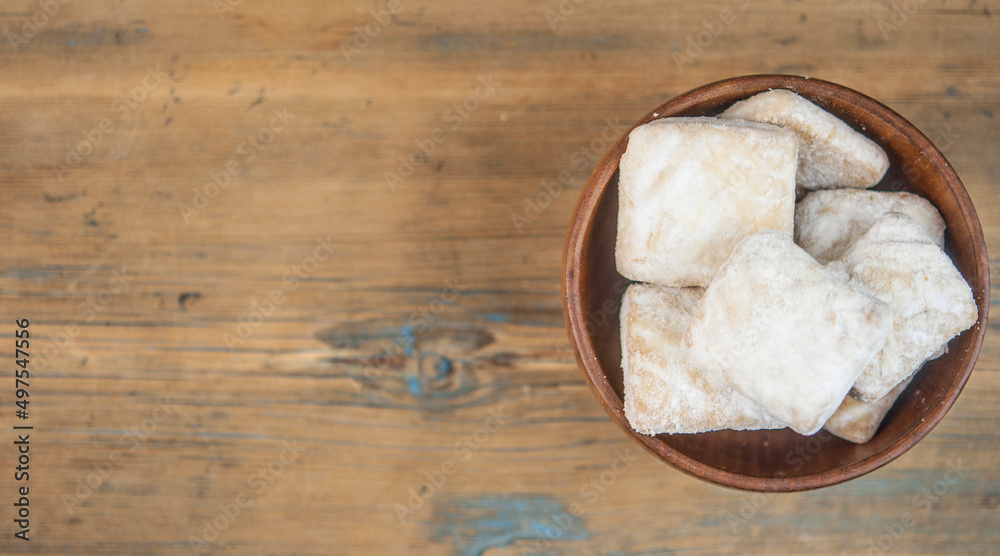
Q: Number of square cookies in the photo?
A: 7